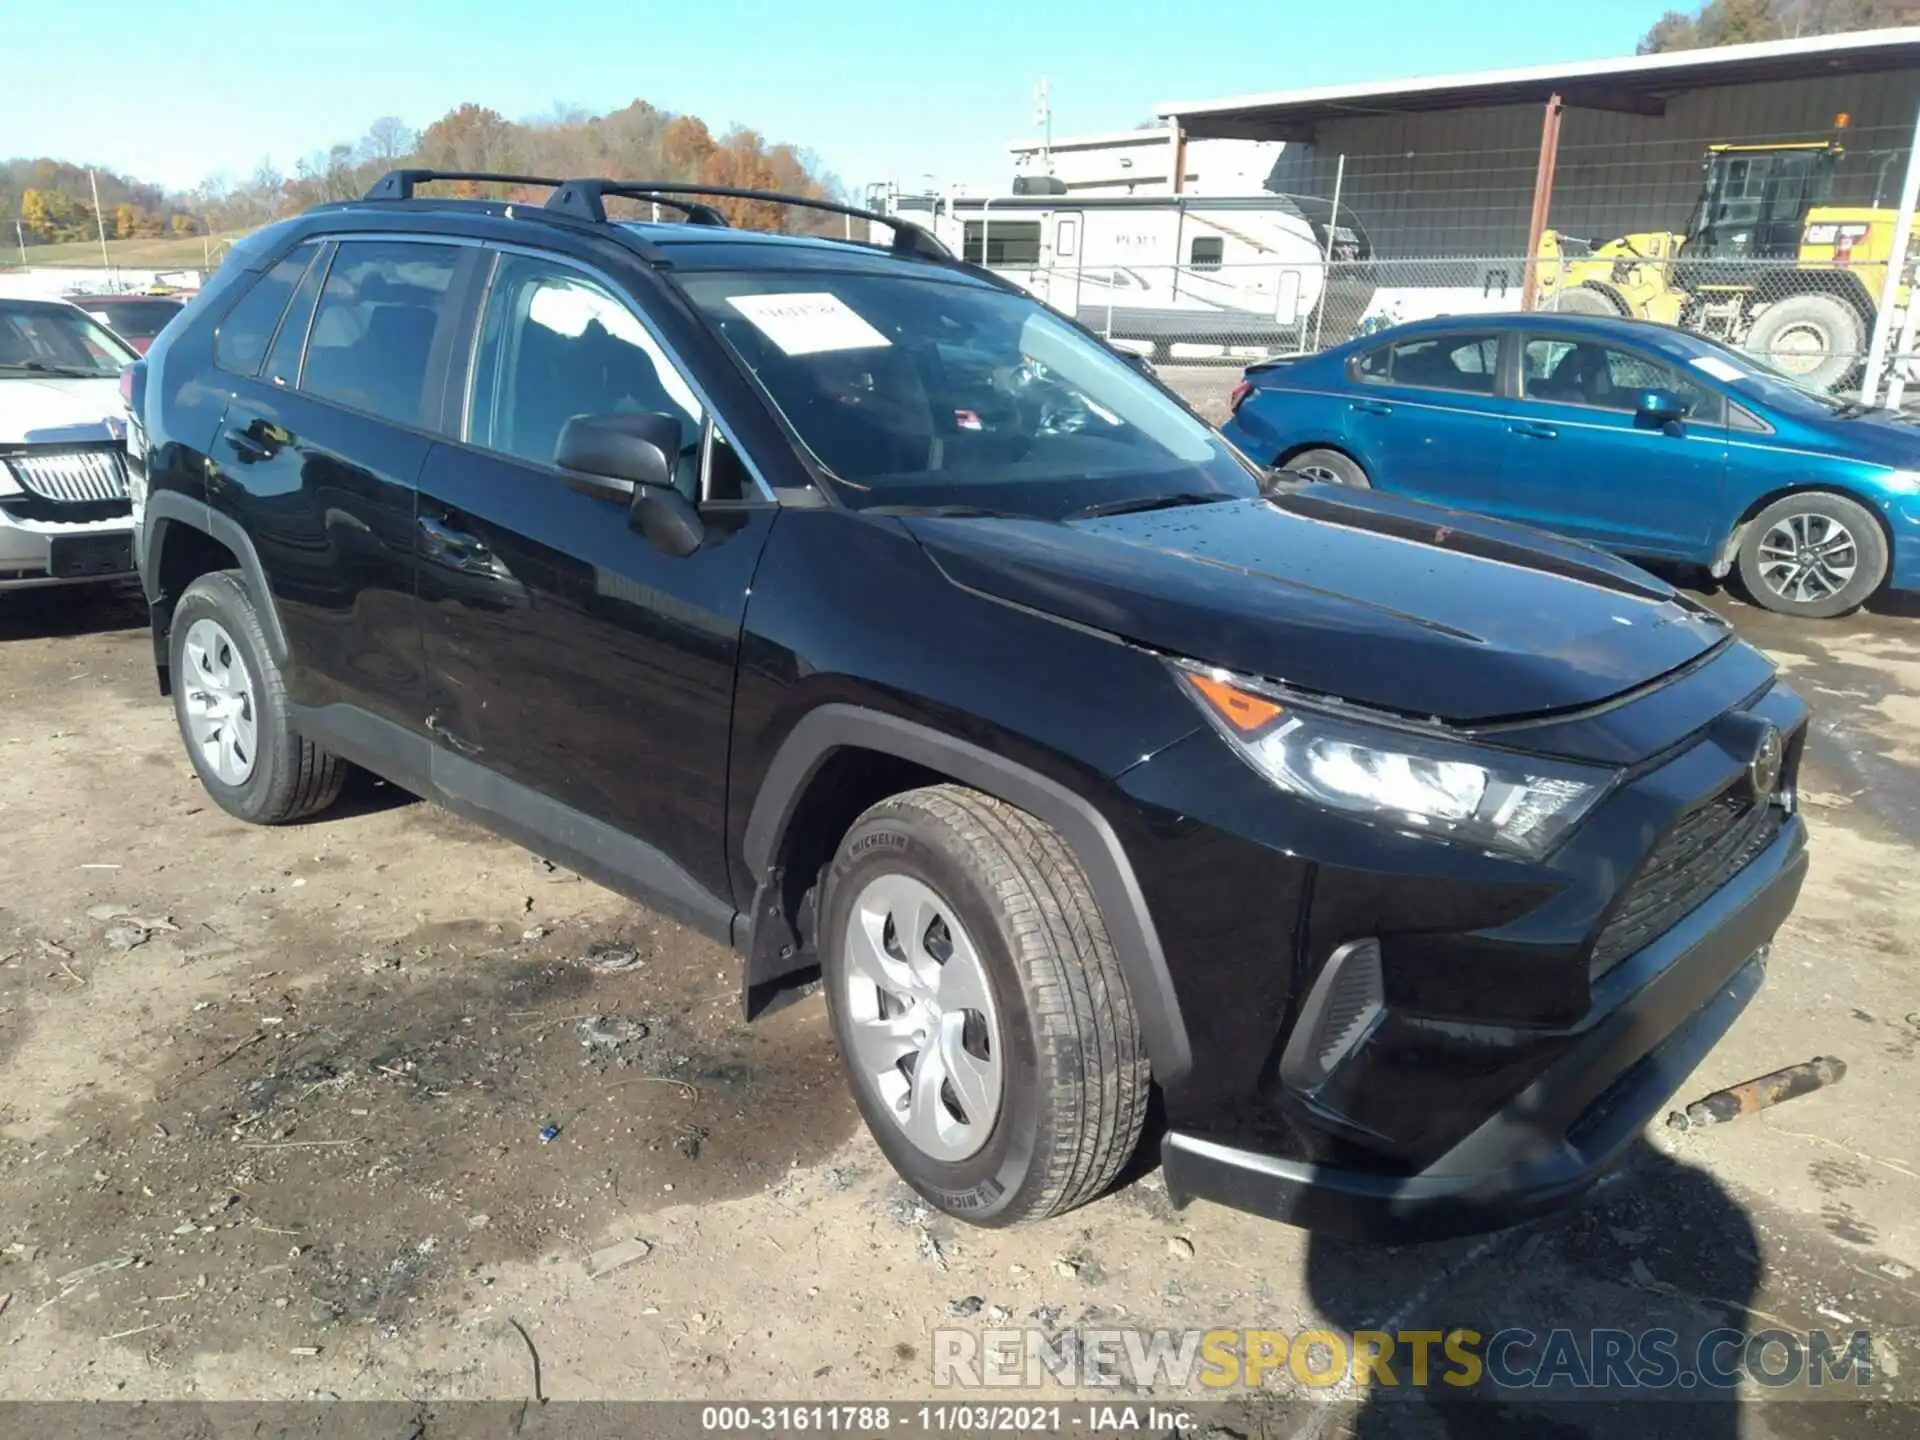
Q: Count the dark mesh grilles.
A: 1